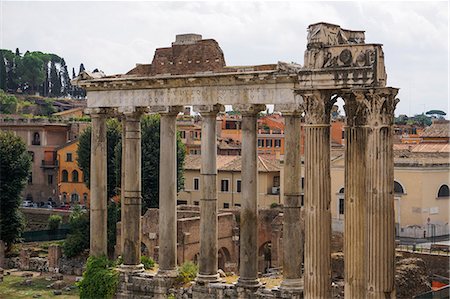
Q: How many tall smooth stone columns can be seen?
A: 6